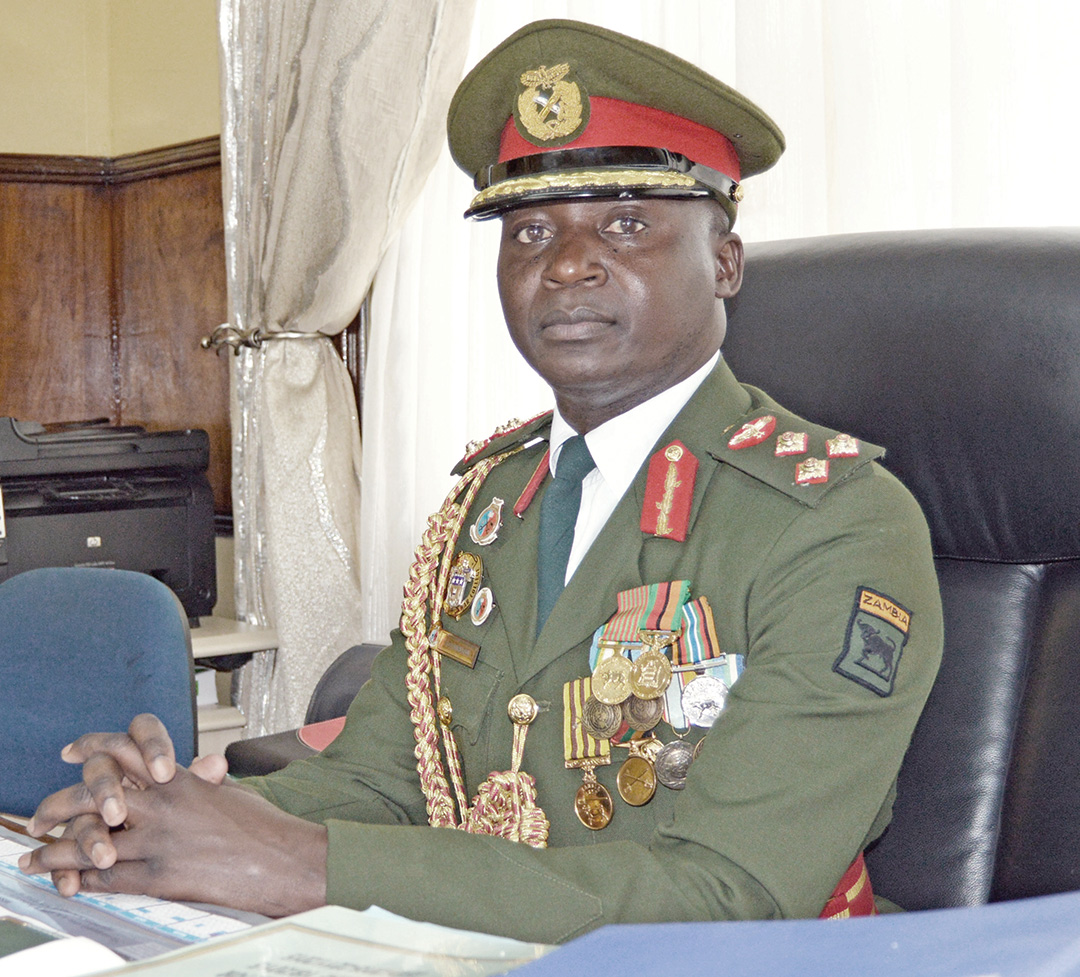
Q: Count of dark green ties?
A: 1